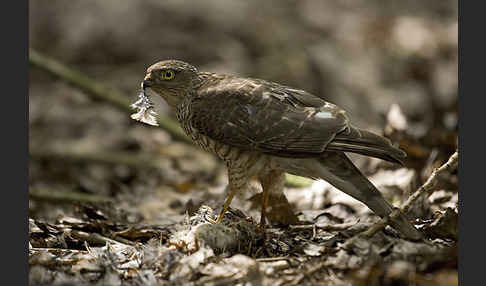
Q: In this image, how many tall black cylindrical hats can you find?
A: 0